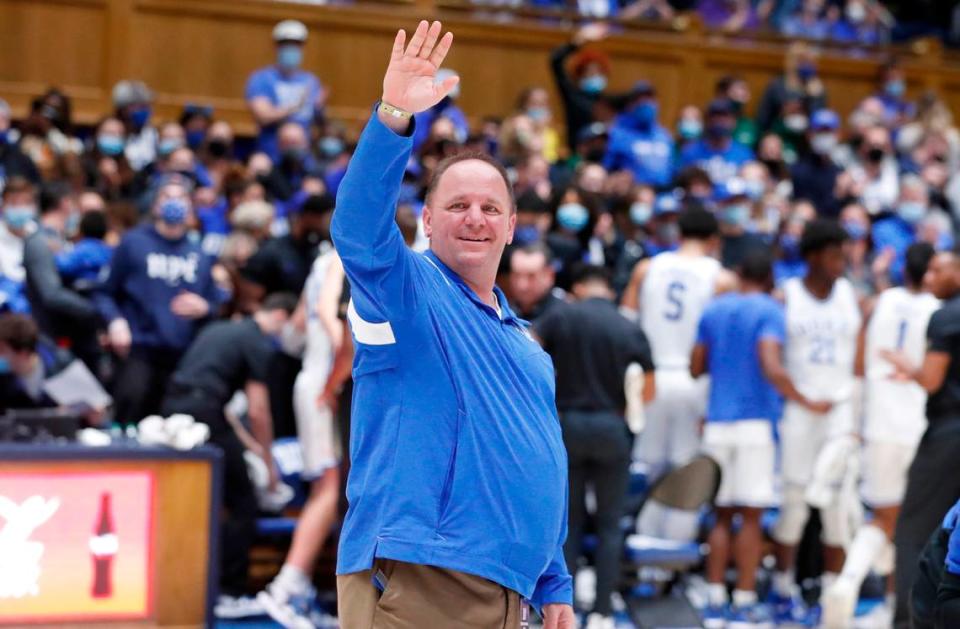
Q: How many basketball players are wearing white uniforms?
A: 4